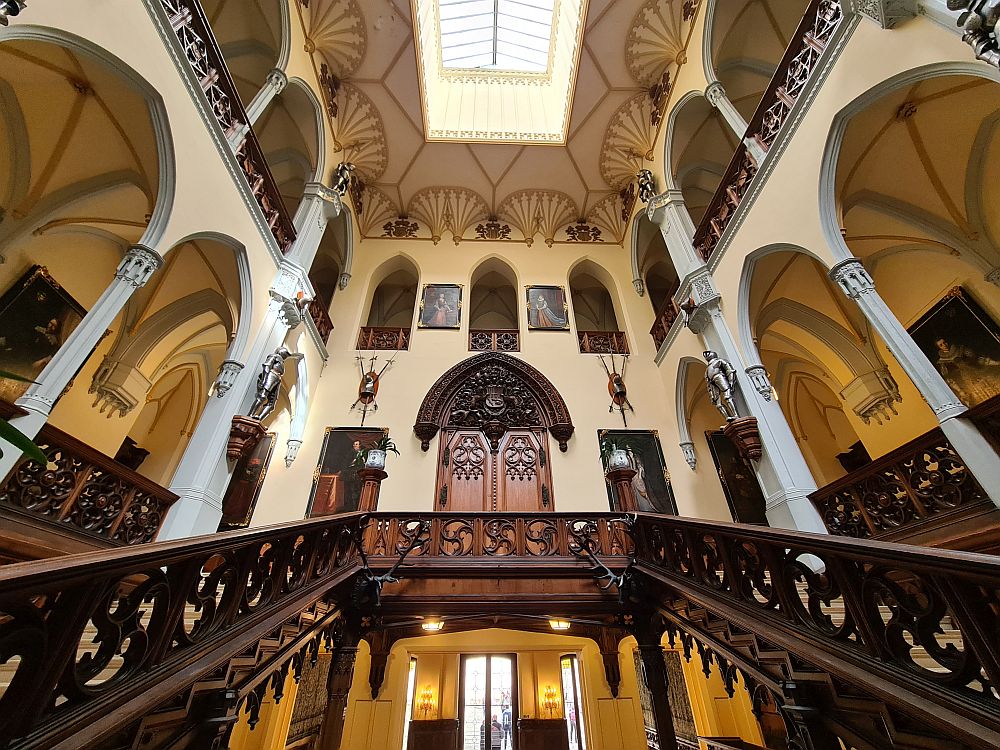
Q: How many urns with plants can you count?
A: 2